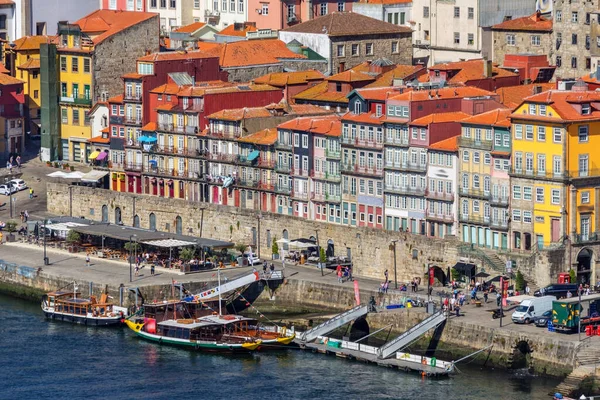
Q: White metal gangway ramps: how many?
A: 3